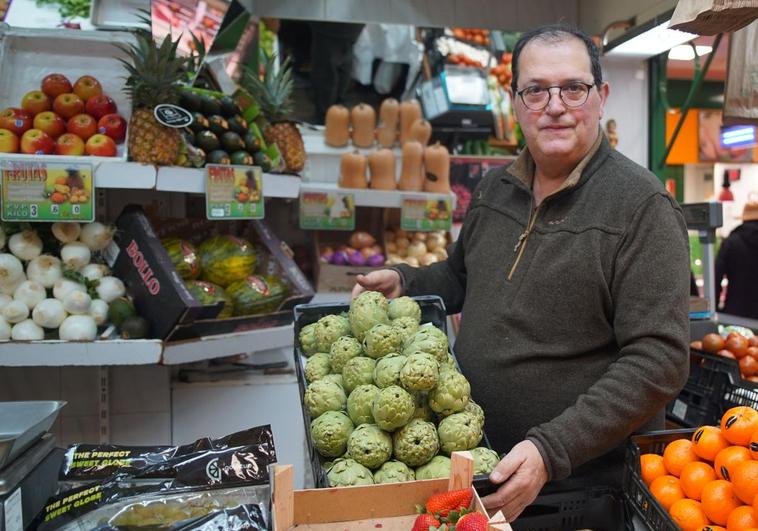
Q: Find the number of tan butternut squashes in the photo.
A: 9